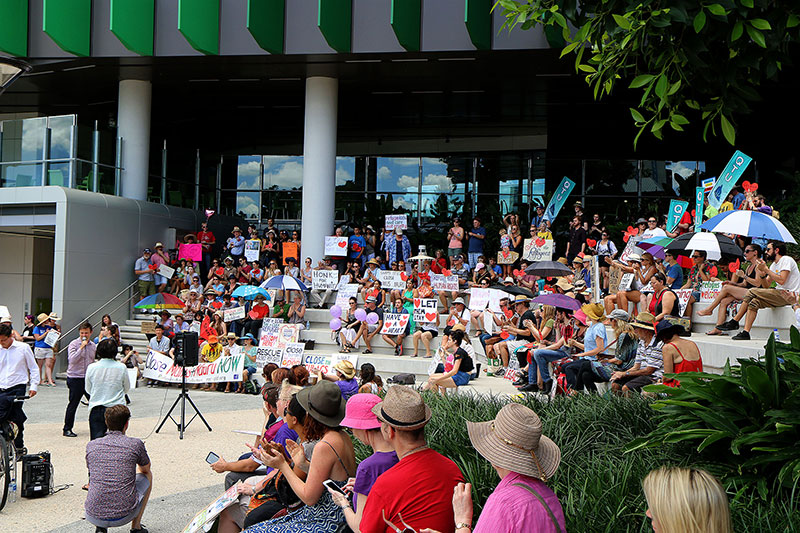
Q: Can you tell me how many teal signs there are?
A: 4